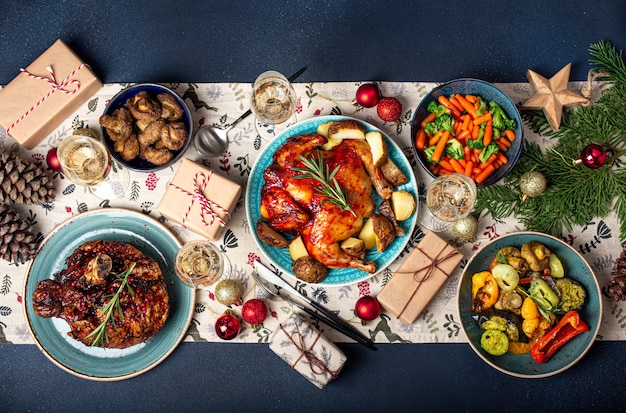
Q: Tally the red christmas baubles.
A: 7